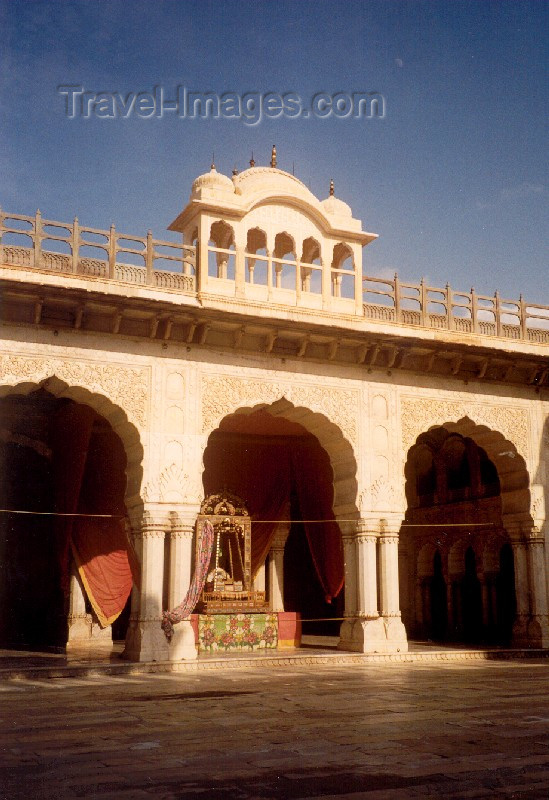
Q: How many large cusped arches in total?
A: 3